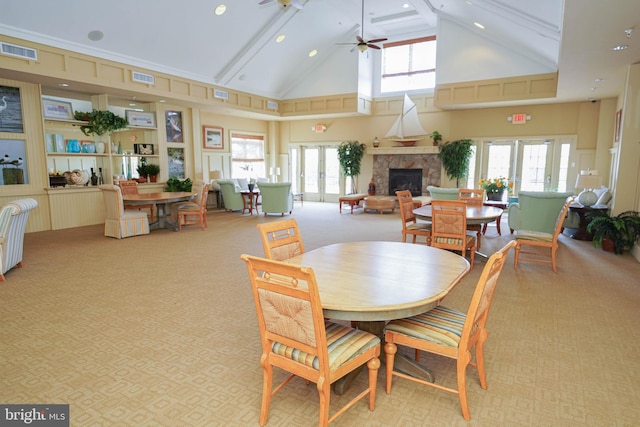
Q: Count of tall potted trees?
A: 2